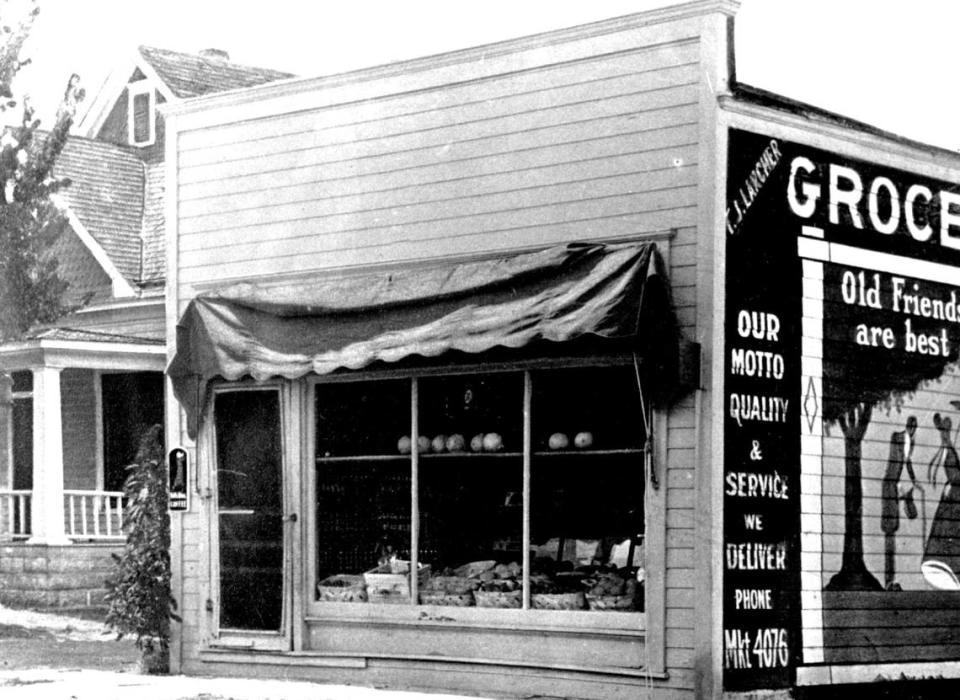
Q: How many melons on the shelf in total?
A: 8